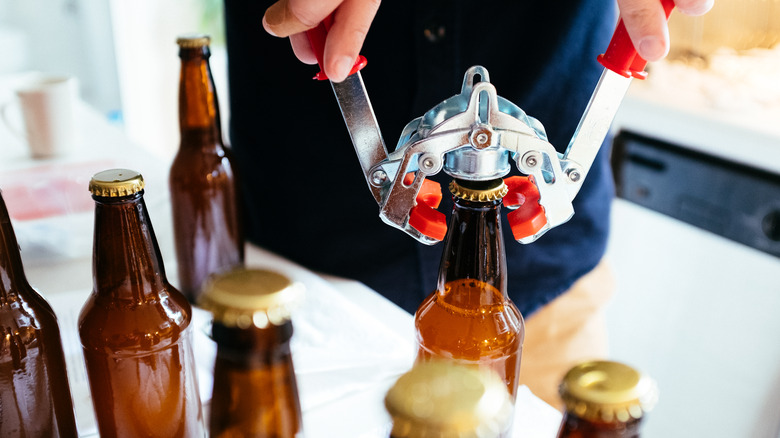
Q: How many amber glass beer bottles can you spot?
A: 7